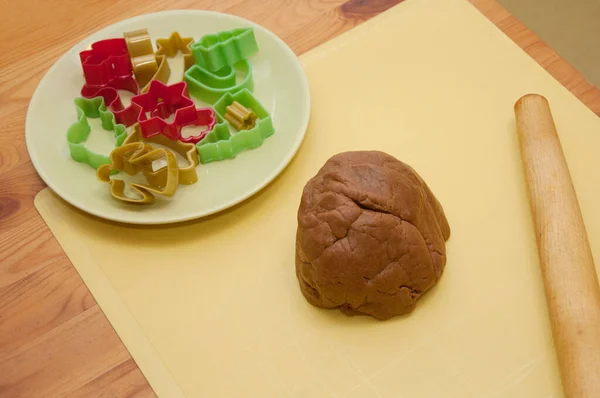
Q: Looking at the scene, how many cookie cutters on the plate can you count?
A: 14